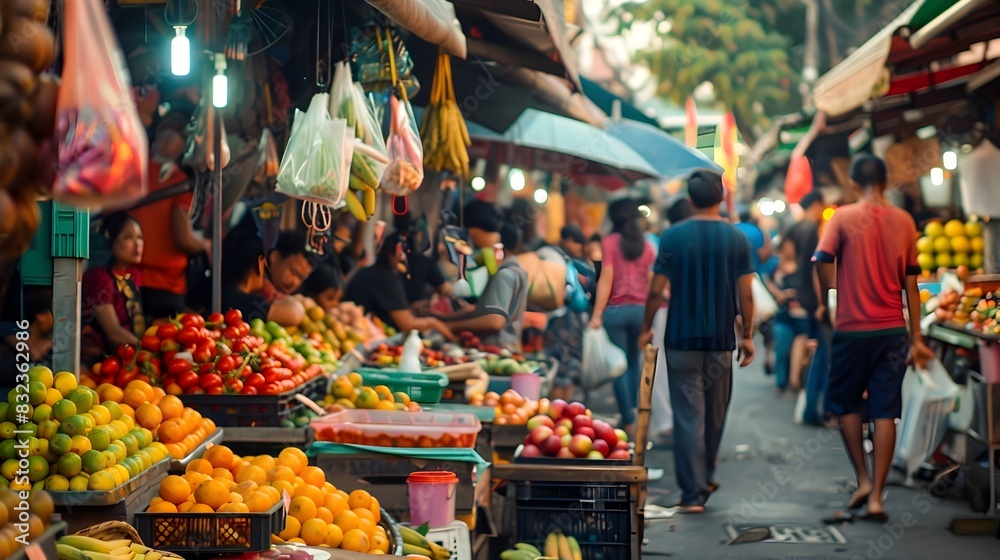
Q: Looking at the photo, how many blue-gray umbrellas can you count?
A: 2